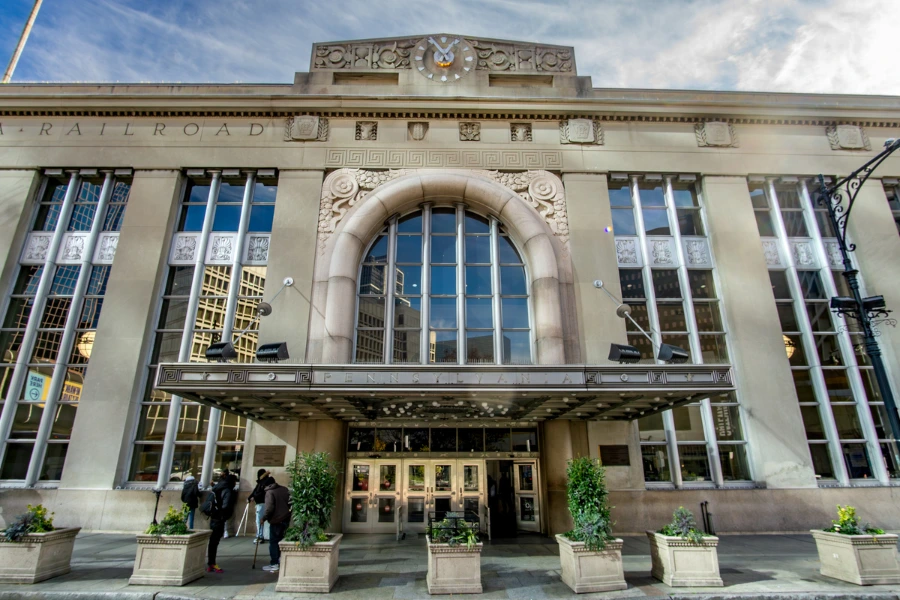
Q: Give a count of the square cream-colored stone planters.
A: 7